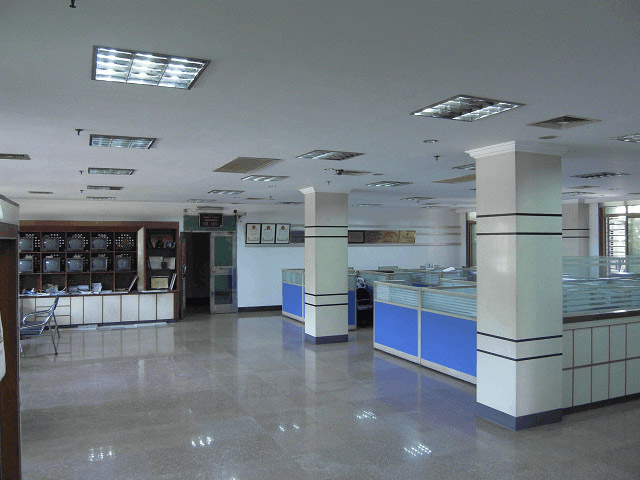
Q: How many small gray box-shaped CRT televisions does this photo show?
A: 9